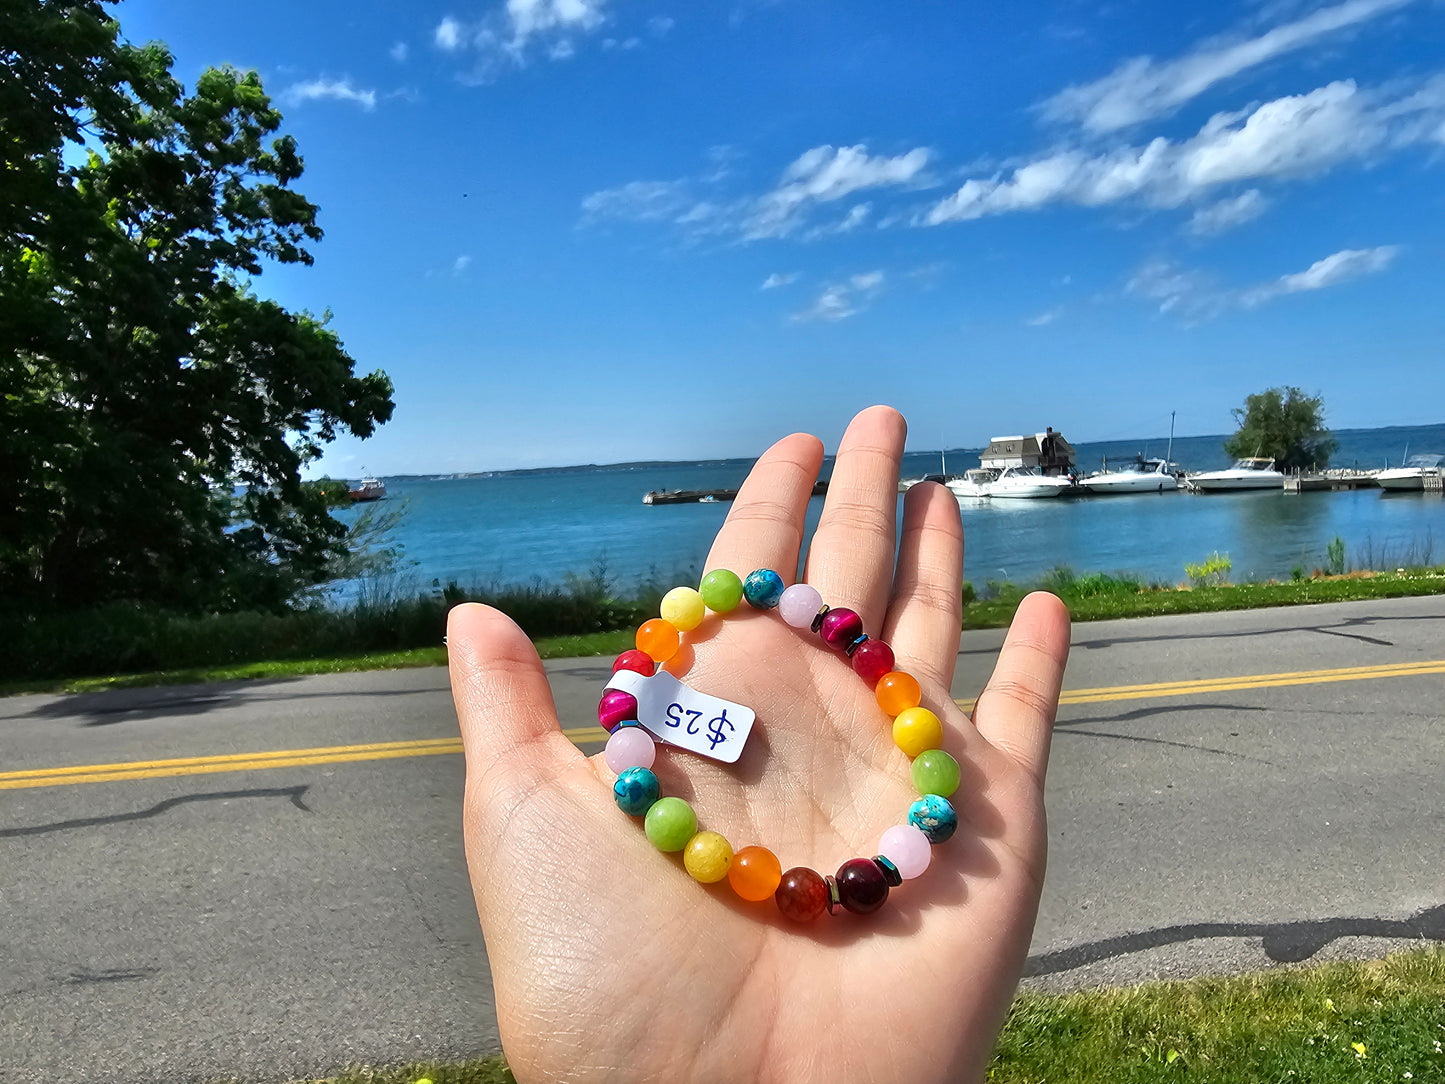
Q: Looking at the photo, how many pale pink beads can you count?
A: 3